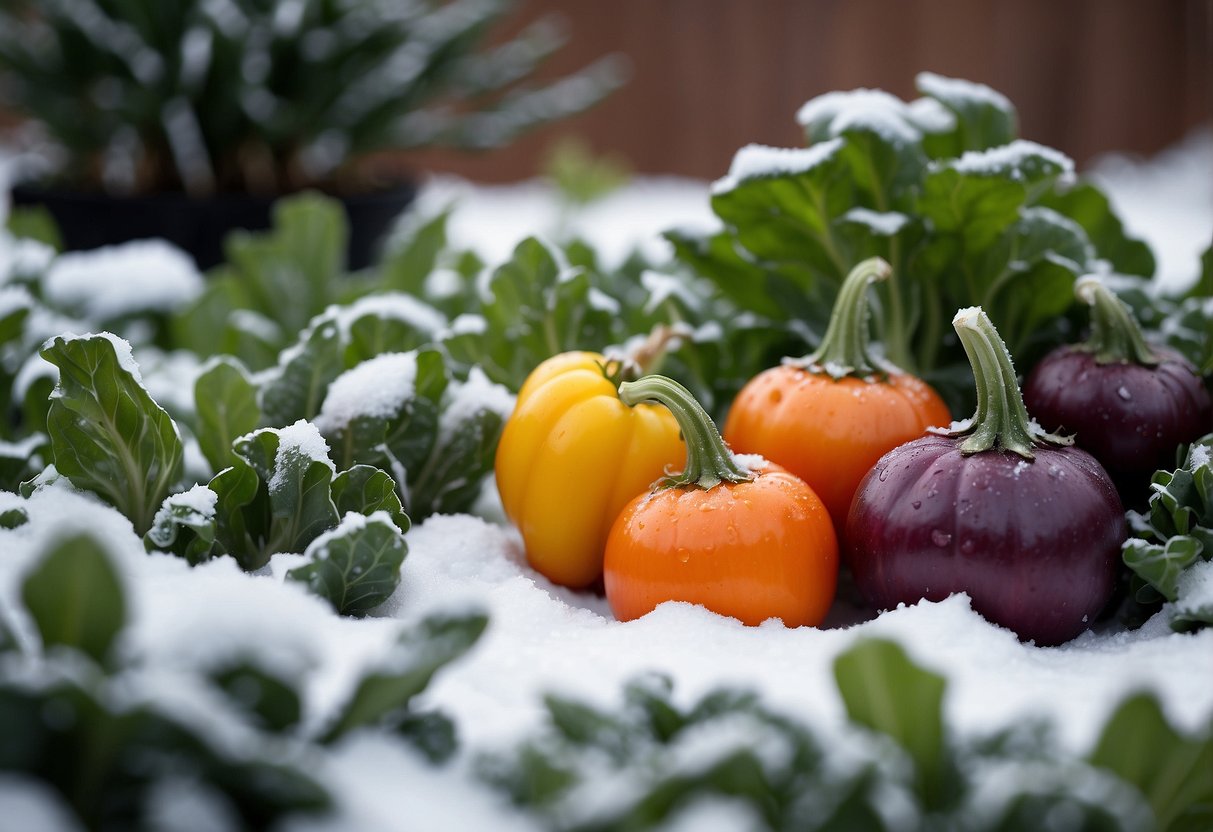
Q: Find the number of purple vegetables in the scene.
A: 2